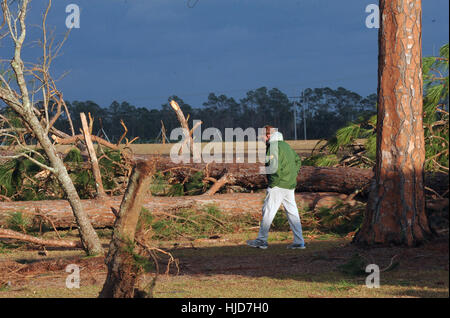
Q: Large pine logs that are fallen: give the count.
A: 2